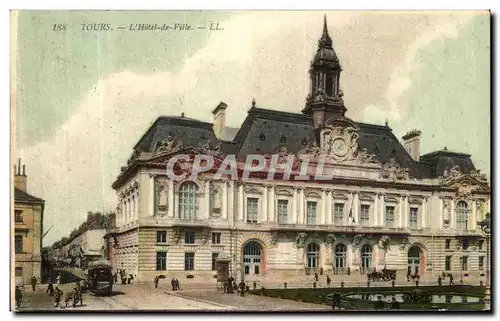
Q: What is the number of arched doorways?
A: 5